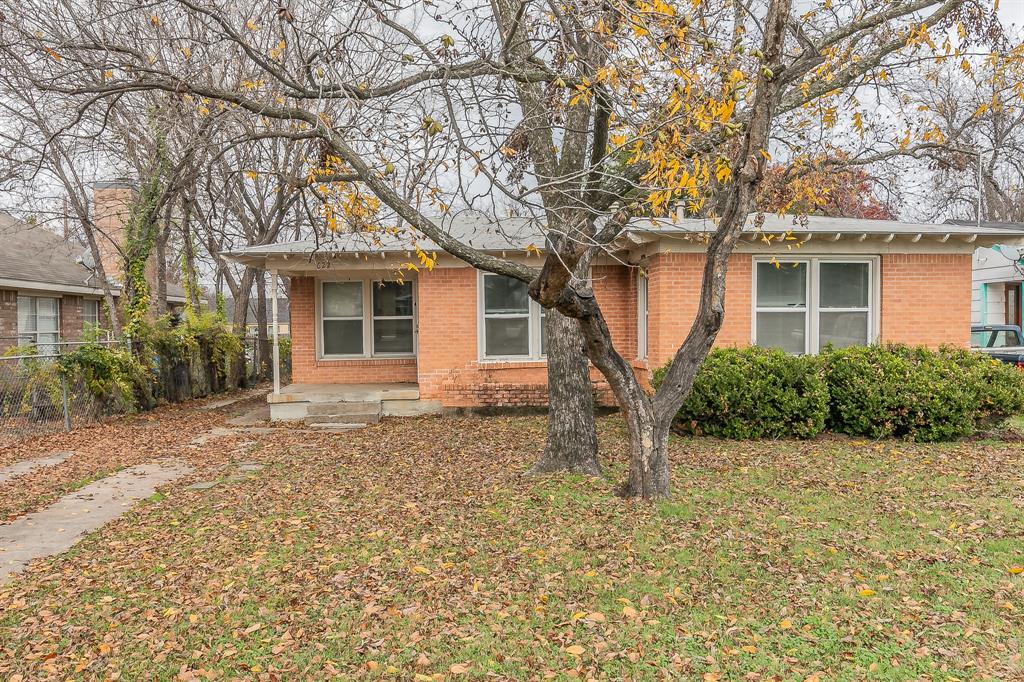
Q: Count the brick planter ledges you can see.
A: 1